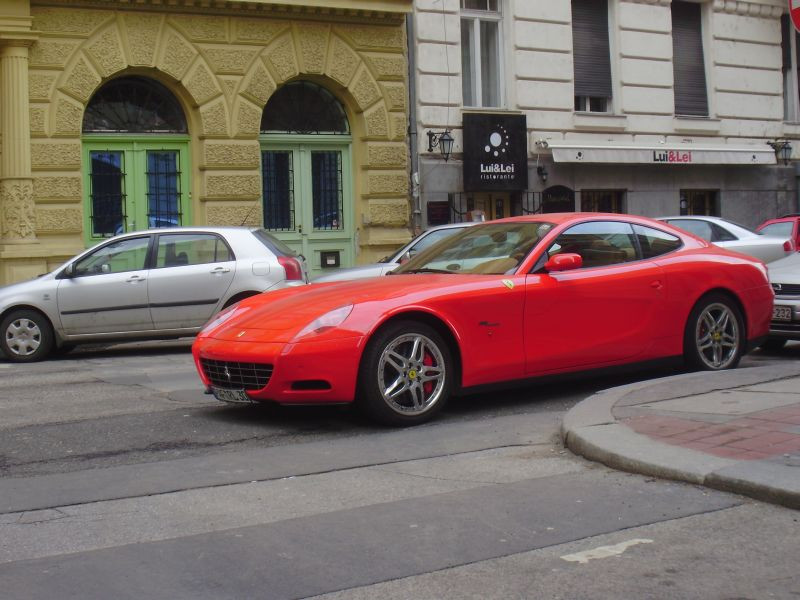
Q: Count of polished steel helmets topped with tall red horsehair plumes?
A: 0